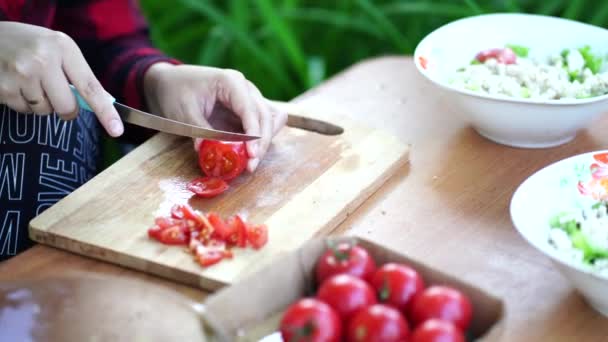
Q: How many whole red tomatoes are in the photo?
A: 7